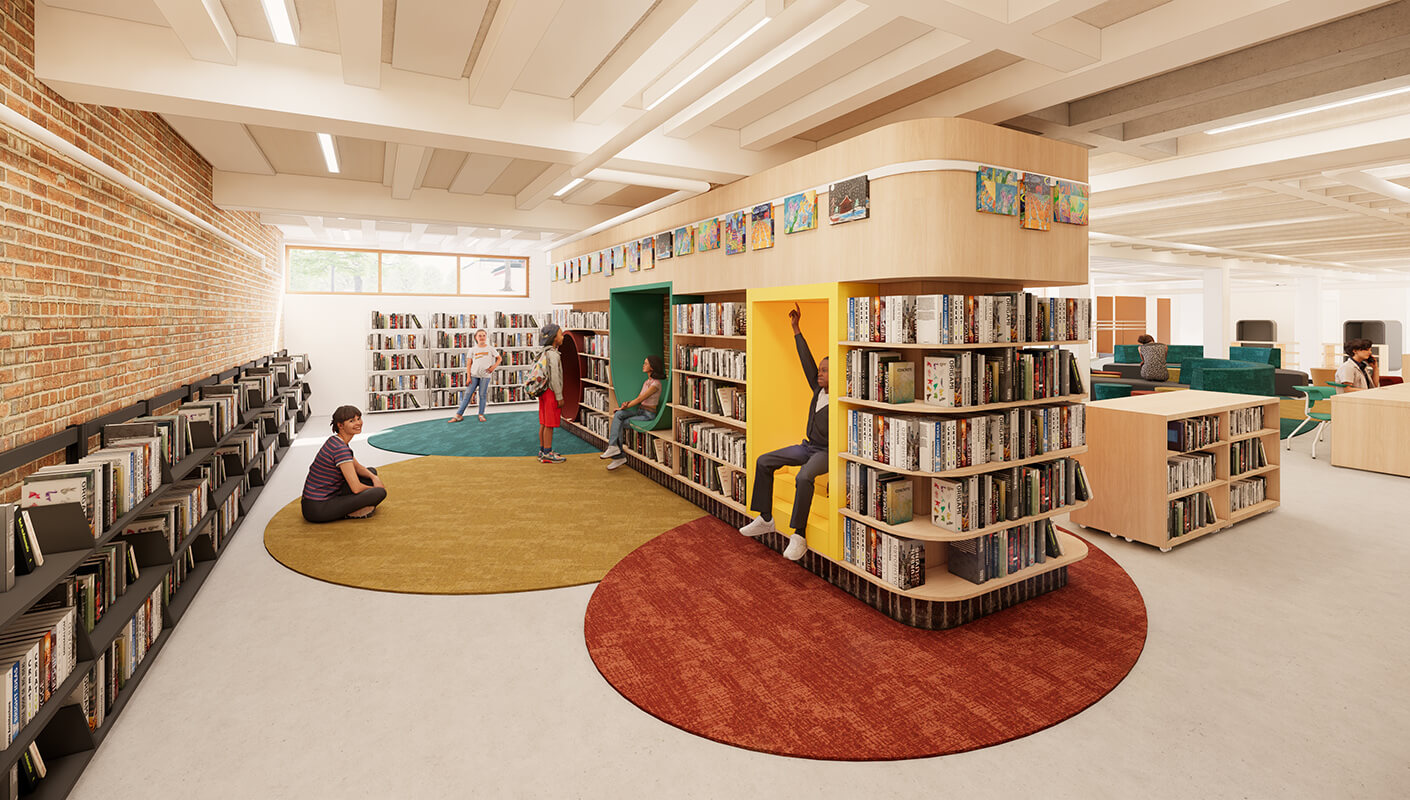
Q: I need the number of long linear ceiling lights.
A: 5